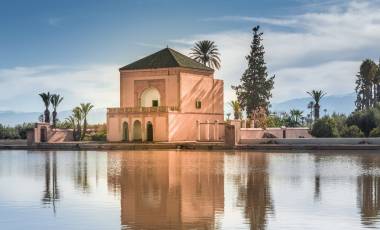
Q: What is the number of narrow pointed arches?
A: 3